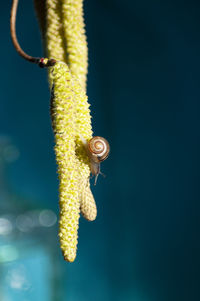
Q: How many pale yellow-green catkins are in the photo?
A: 4